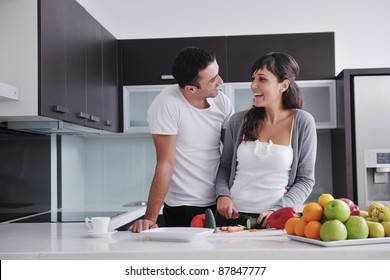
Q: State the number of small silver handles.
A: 5